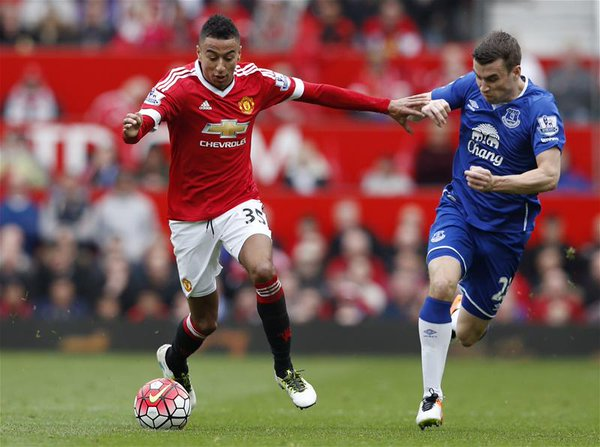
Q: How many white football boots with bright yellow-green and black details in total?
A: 2